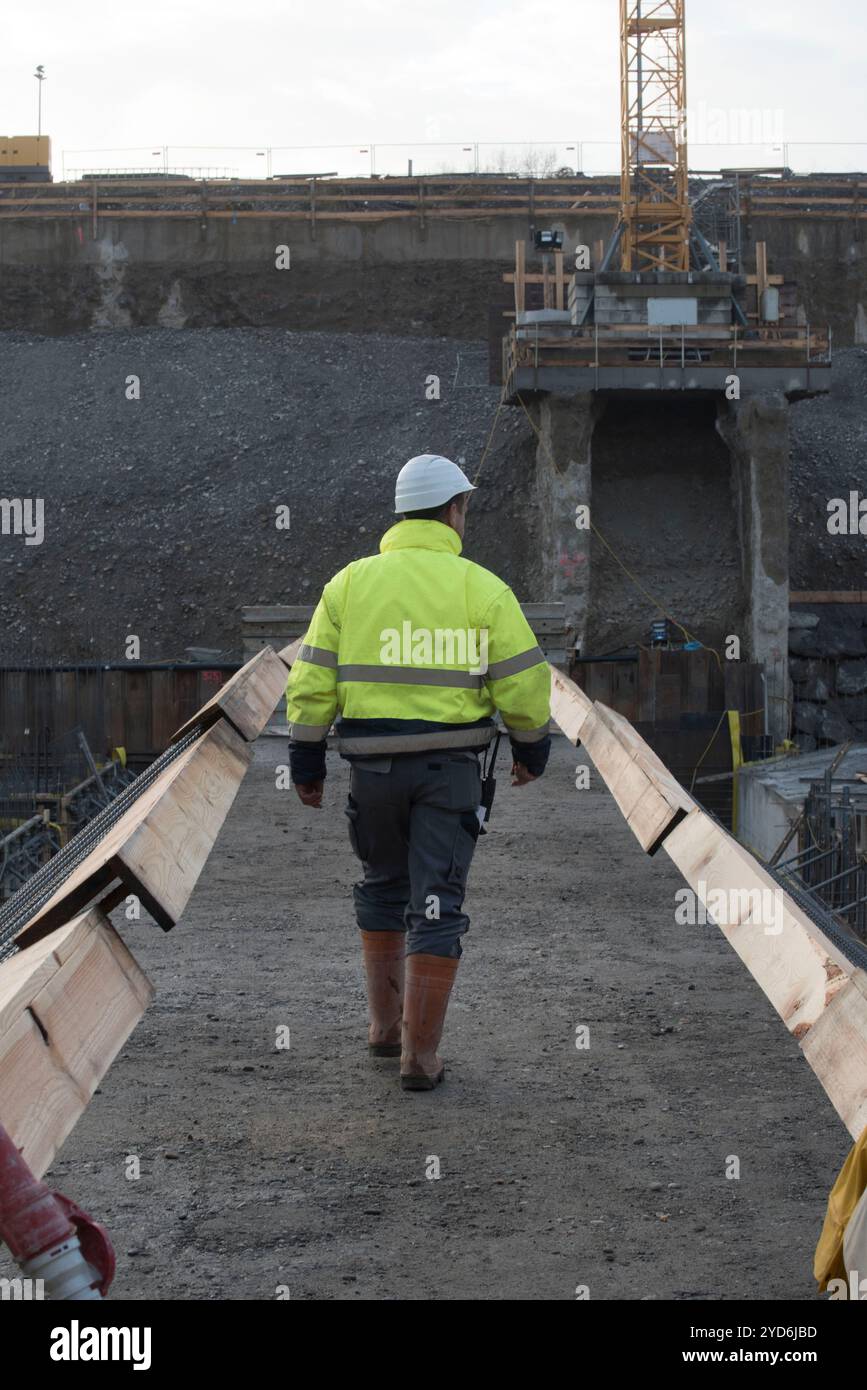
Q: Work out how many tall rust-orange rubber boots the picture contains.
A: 2